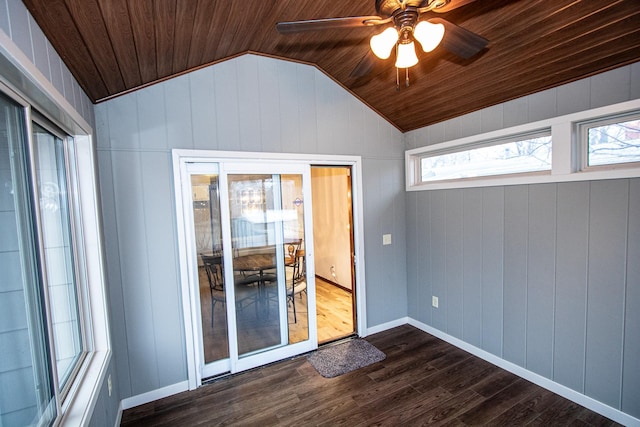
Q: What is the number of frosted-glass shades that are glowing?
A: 3